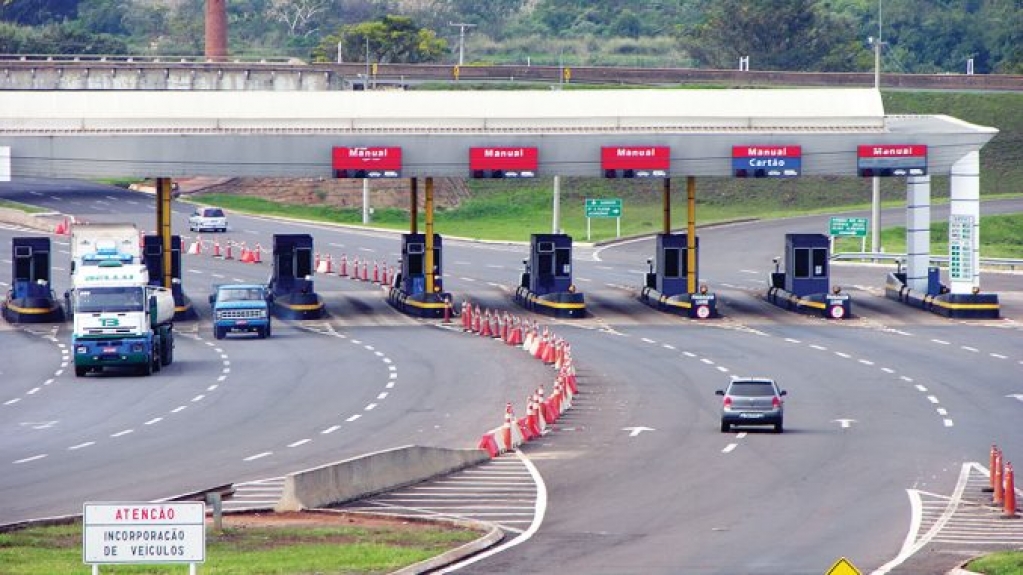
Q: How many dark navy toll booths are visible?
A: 7